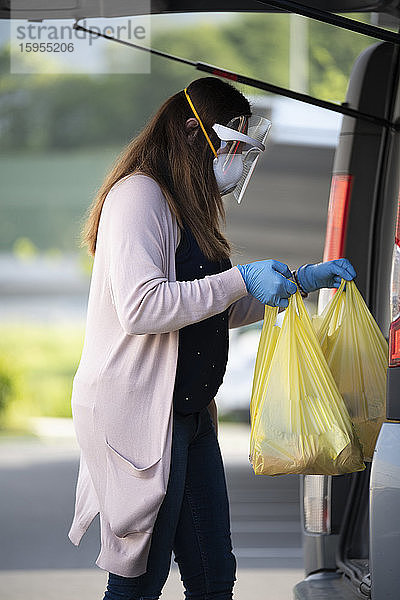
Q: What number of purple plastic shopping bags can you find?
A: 0